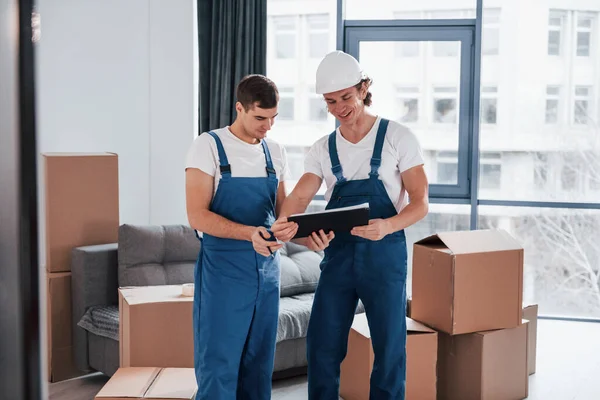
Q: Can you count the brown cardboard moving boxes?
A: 8